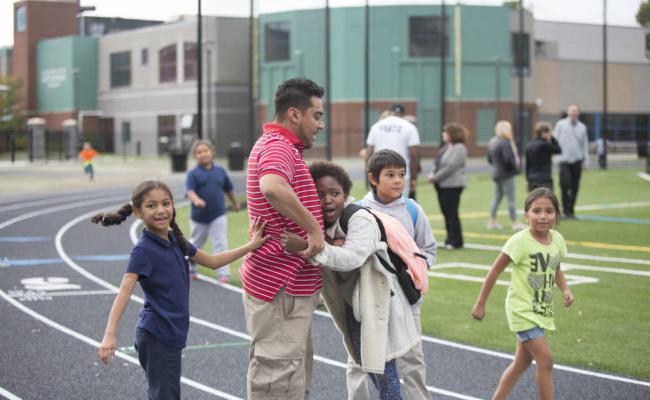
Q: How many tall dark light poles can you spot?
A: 7